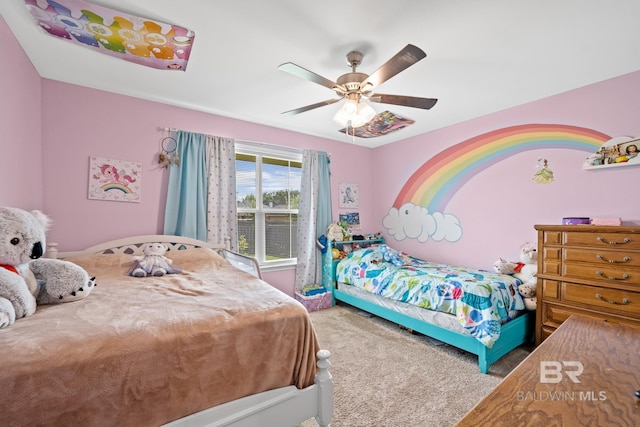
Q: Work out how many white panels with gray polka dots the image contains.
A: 2